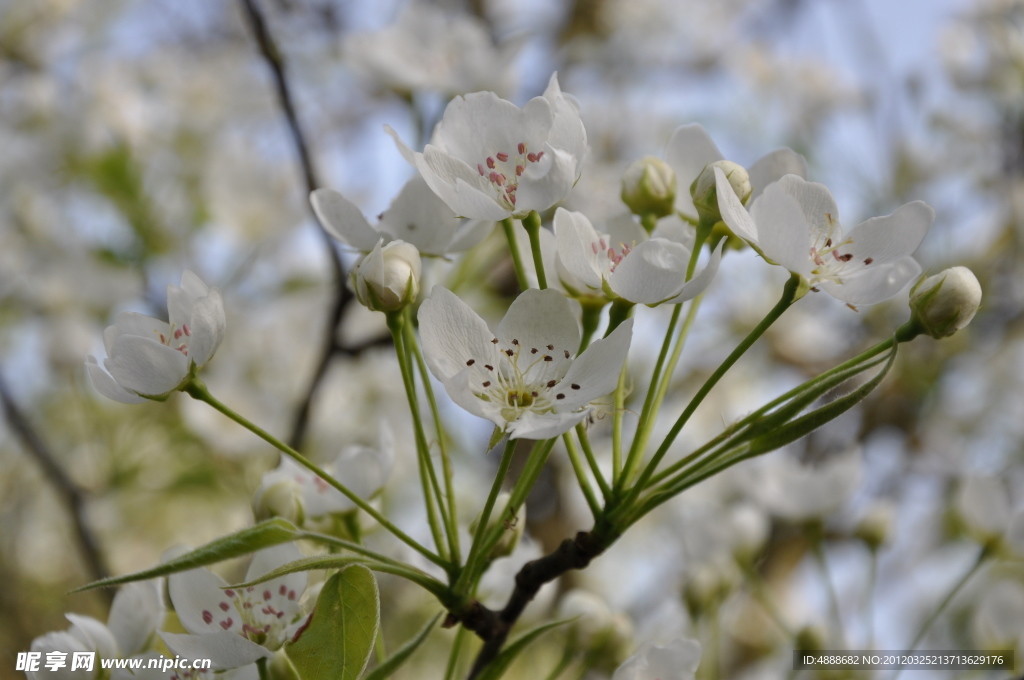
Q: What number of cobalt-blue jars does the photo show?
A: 0